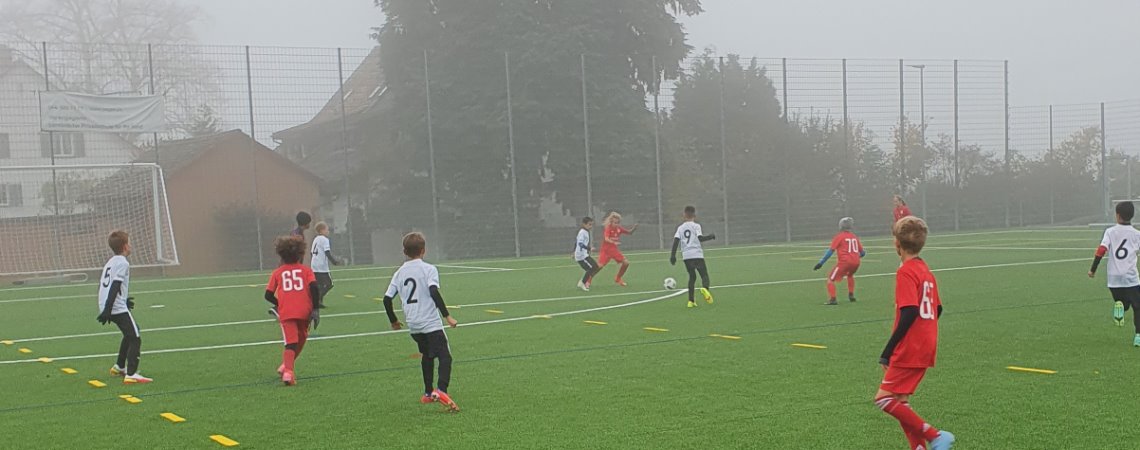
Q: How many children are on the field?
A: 12